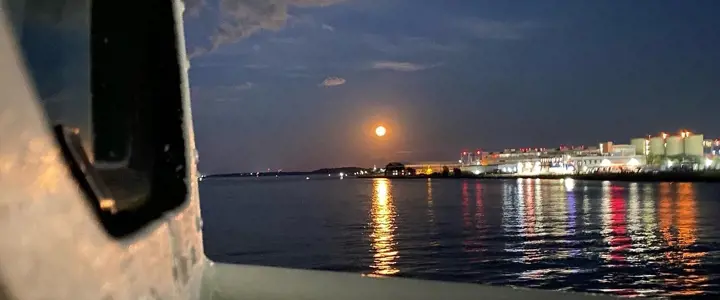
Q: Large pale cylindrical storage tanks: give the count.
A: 4